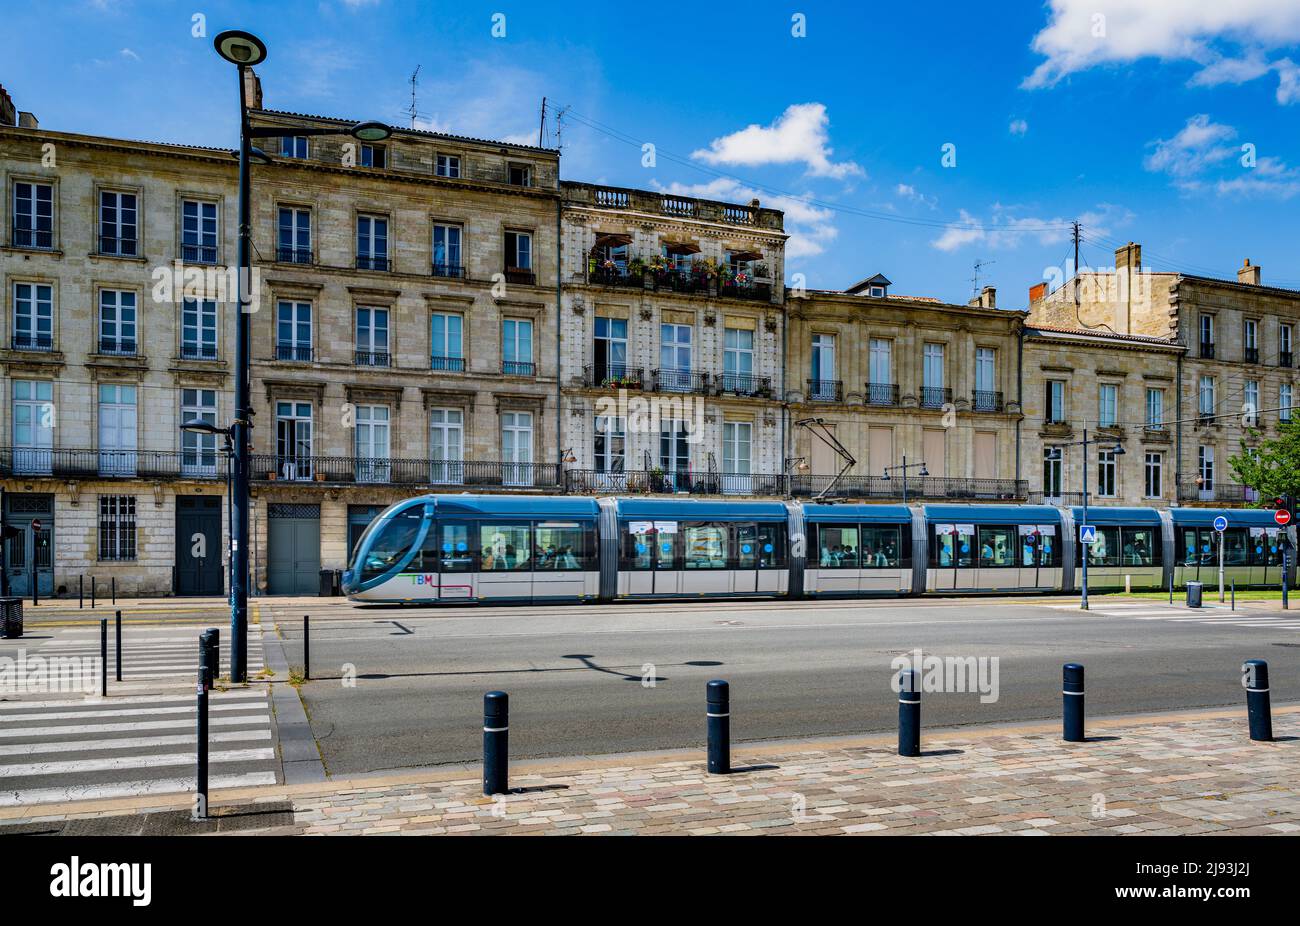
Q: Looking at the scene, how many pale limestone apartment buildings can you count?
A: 6